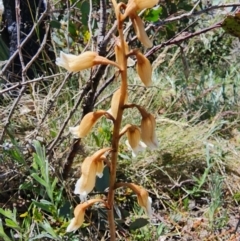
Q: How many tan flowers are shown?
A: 13